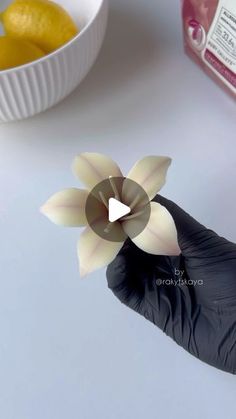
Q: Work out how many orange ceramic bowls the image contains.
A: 0